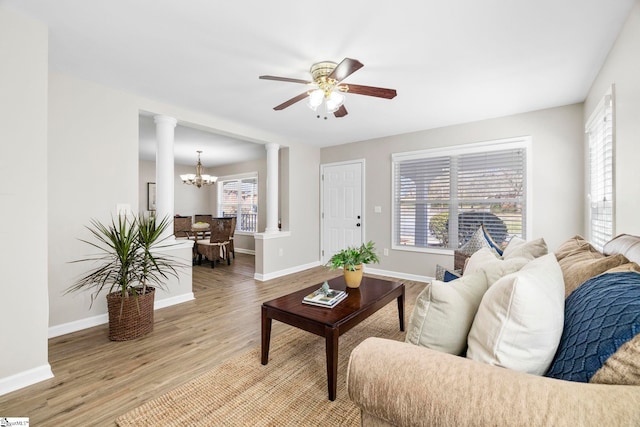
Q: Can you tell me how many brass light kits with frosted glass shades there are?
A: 1